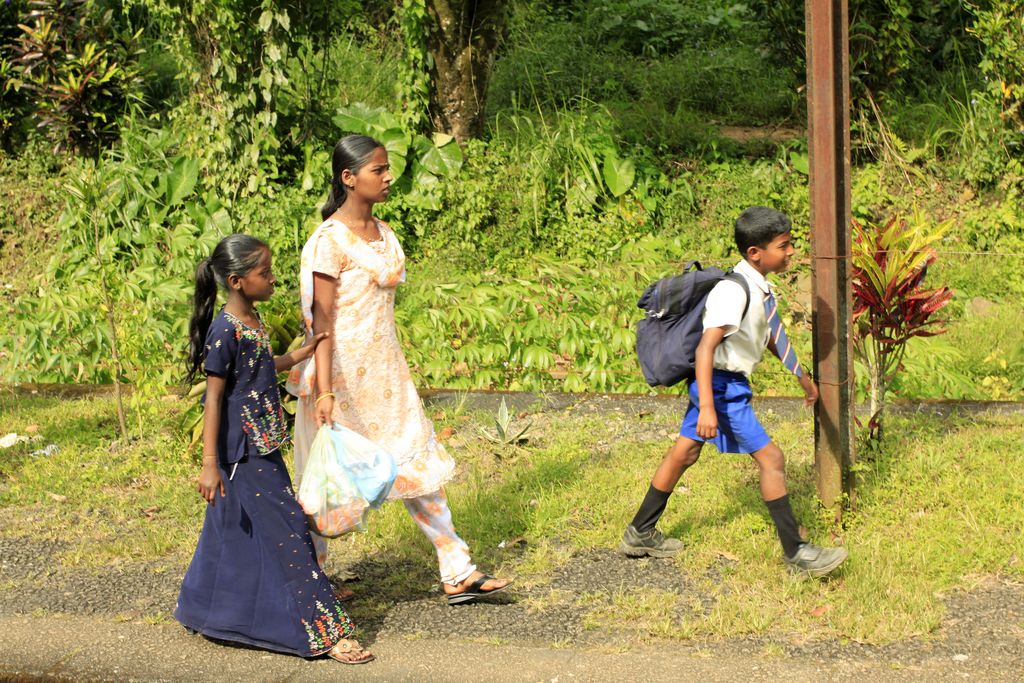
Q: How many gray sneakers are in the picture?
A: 2